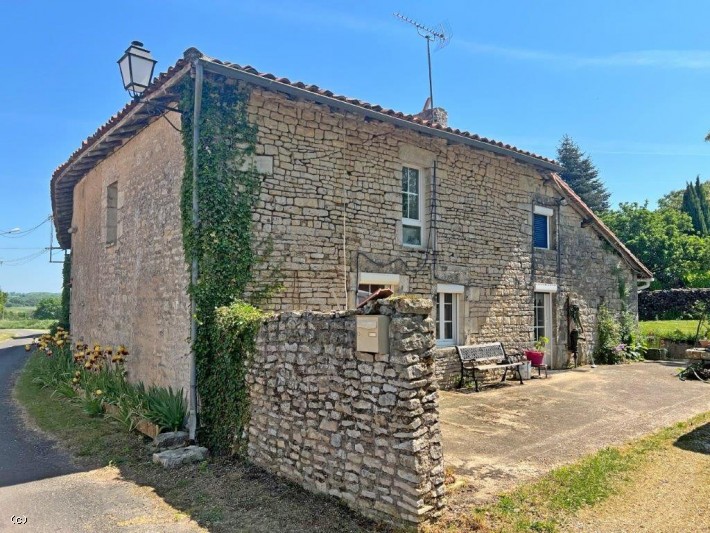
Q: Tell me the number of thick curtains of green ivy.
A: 1